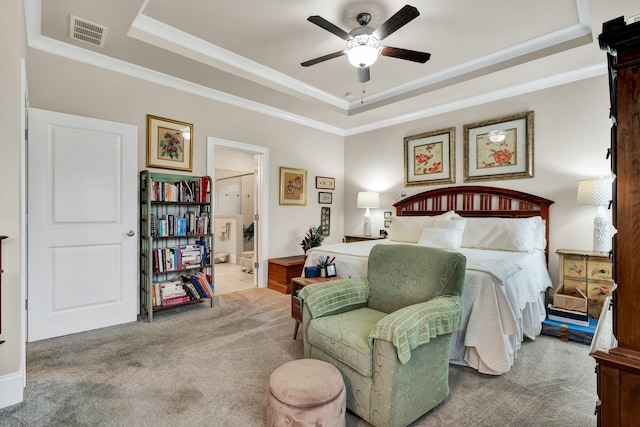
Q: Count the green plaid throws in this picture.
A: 2